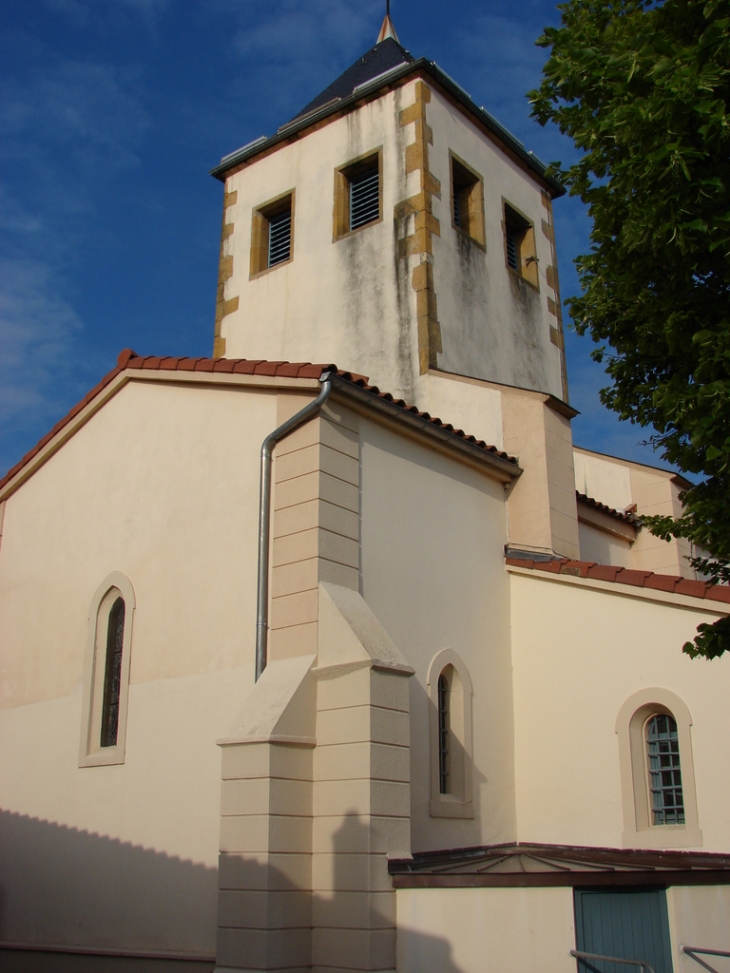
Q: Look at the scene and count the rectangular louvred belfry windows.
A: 4